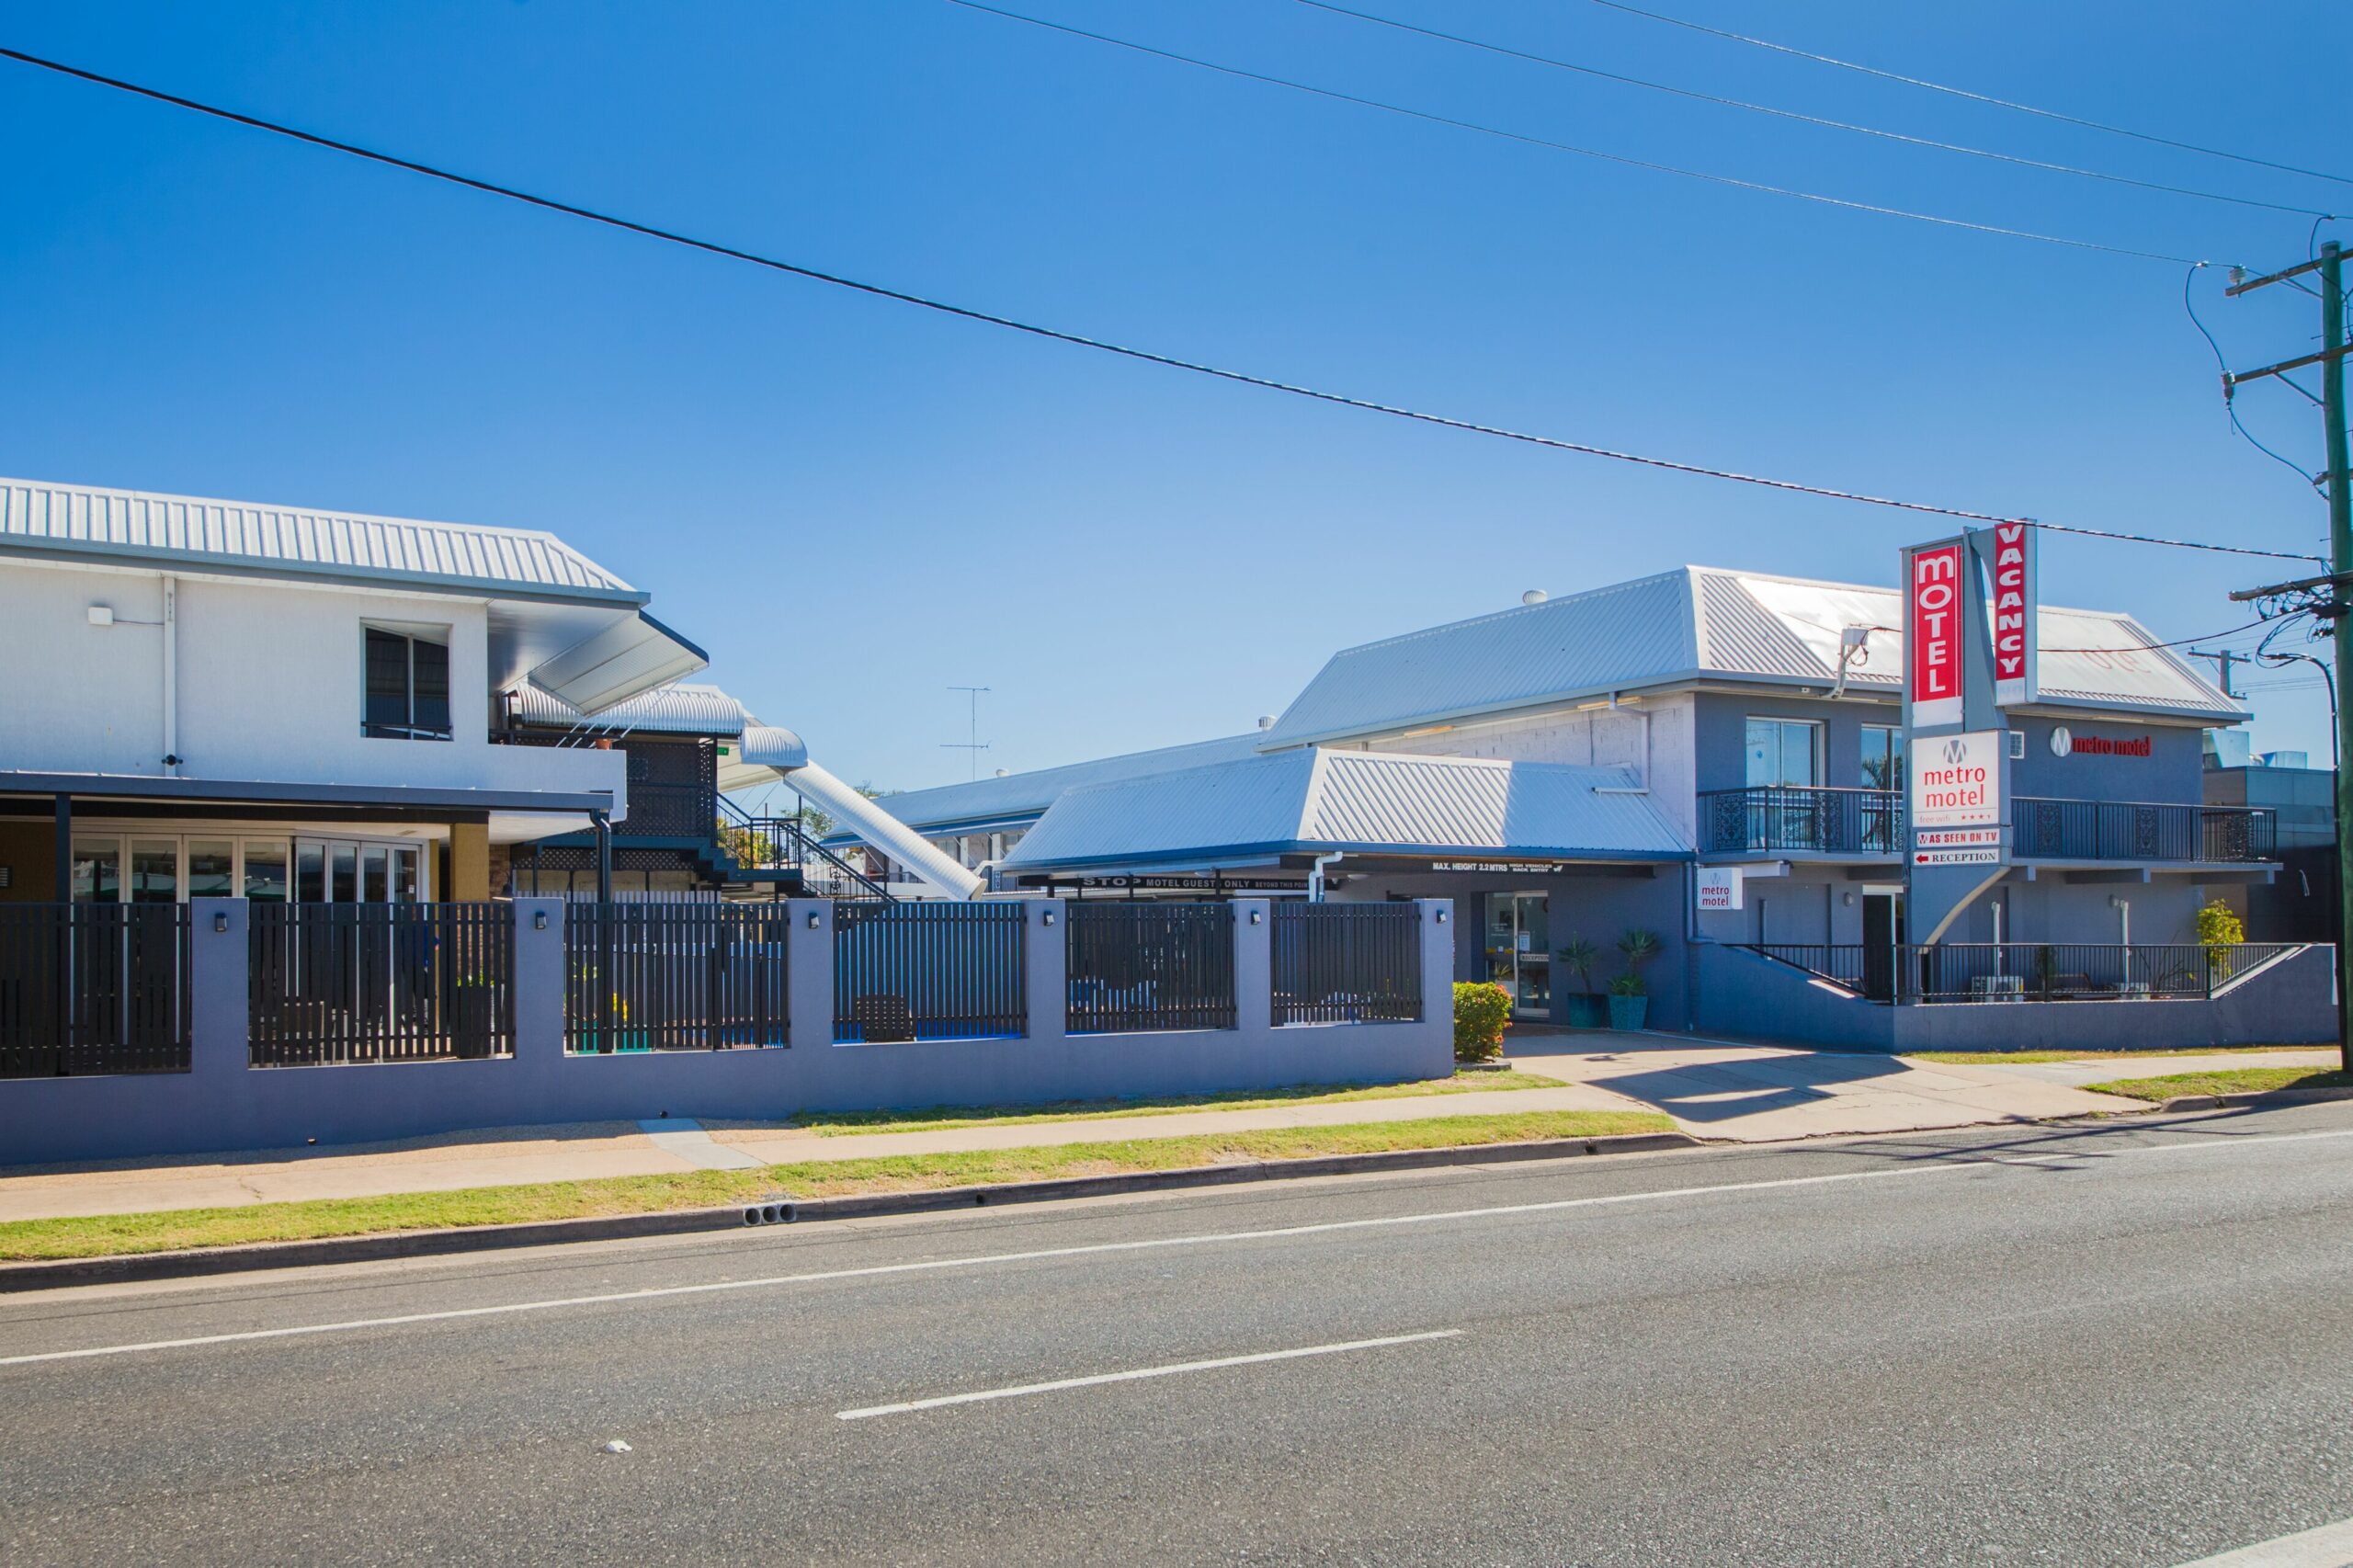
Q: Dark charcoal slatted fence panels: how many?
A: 6